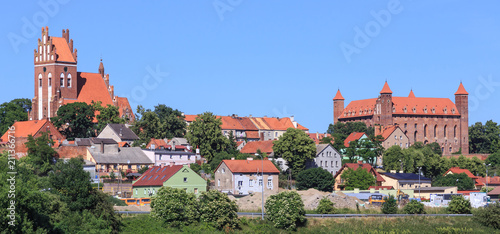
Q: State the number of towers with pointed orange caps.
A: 4